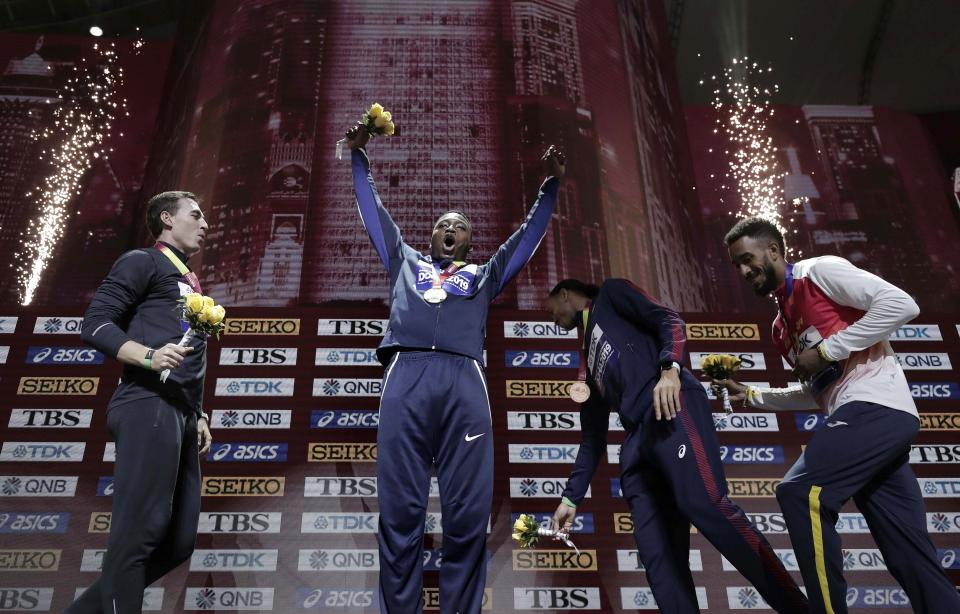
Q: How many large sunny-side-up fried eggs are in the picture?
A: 0